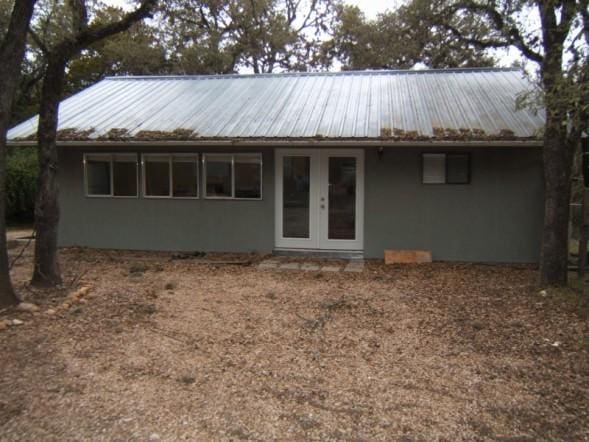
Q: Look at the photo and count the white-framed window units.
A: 3